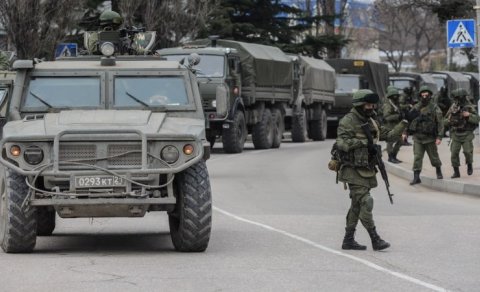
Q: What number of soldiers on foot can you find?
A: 4